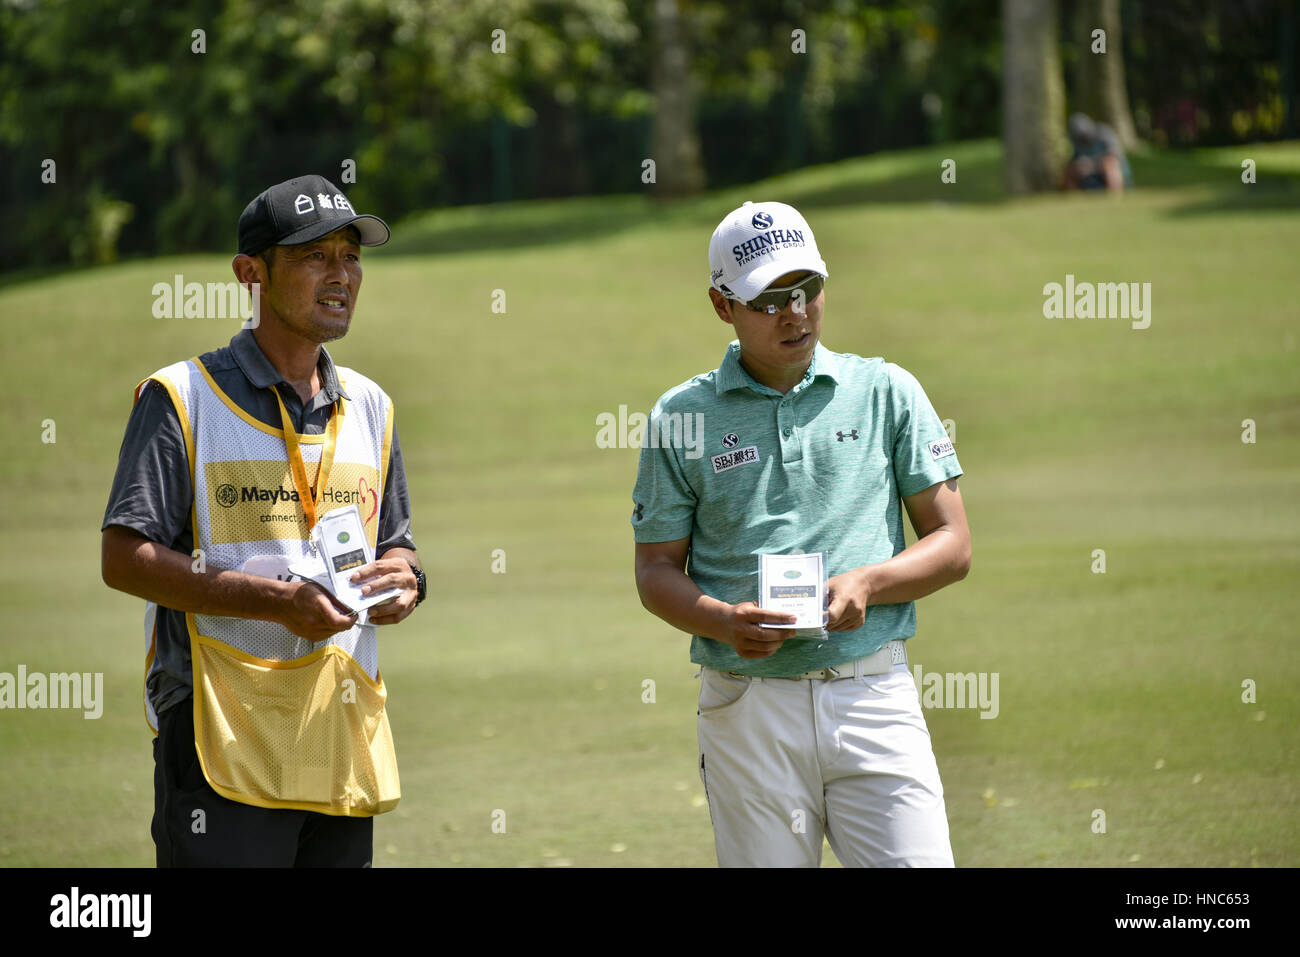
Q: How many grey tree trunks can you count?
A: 3